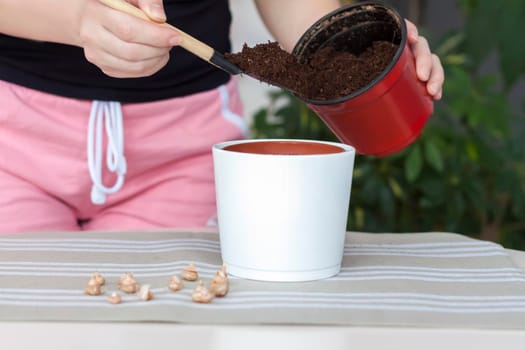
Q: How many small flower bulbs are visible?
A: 9